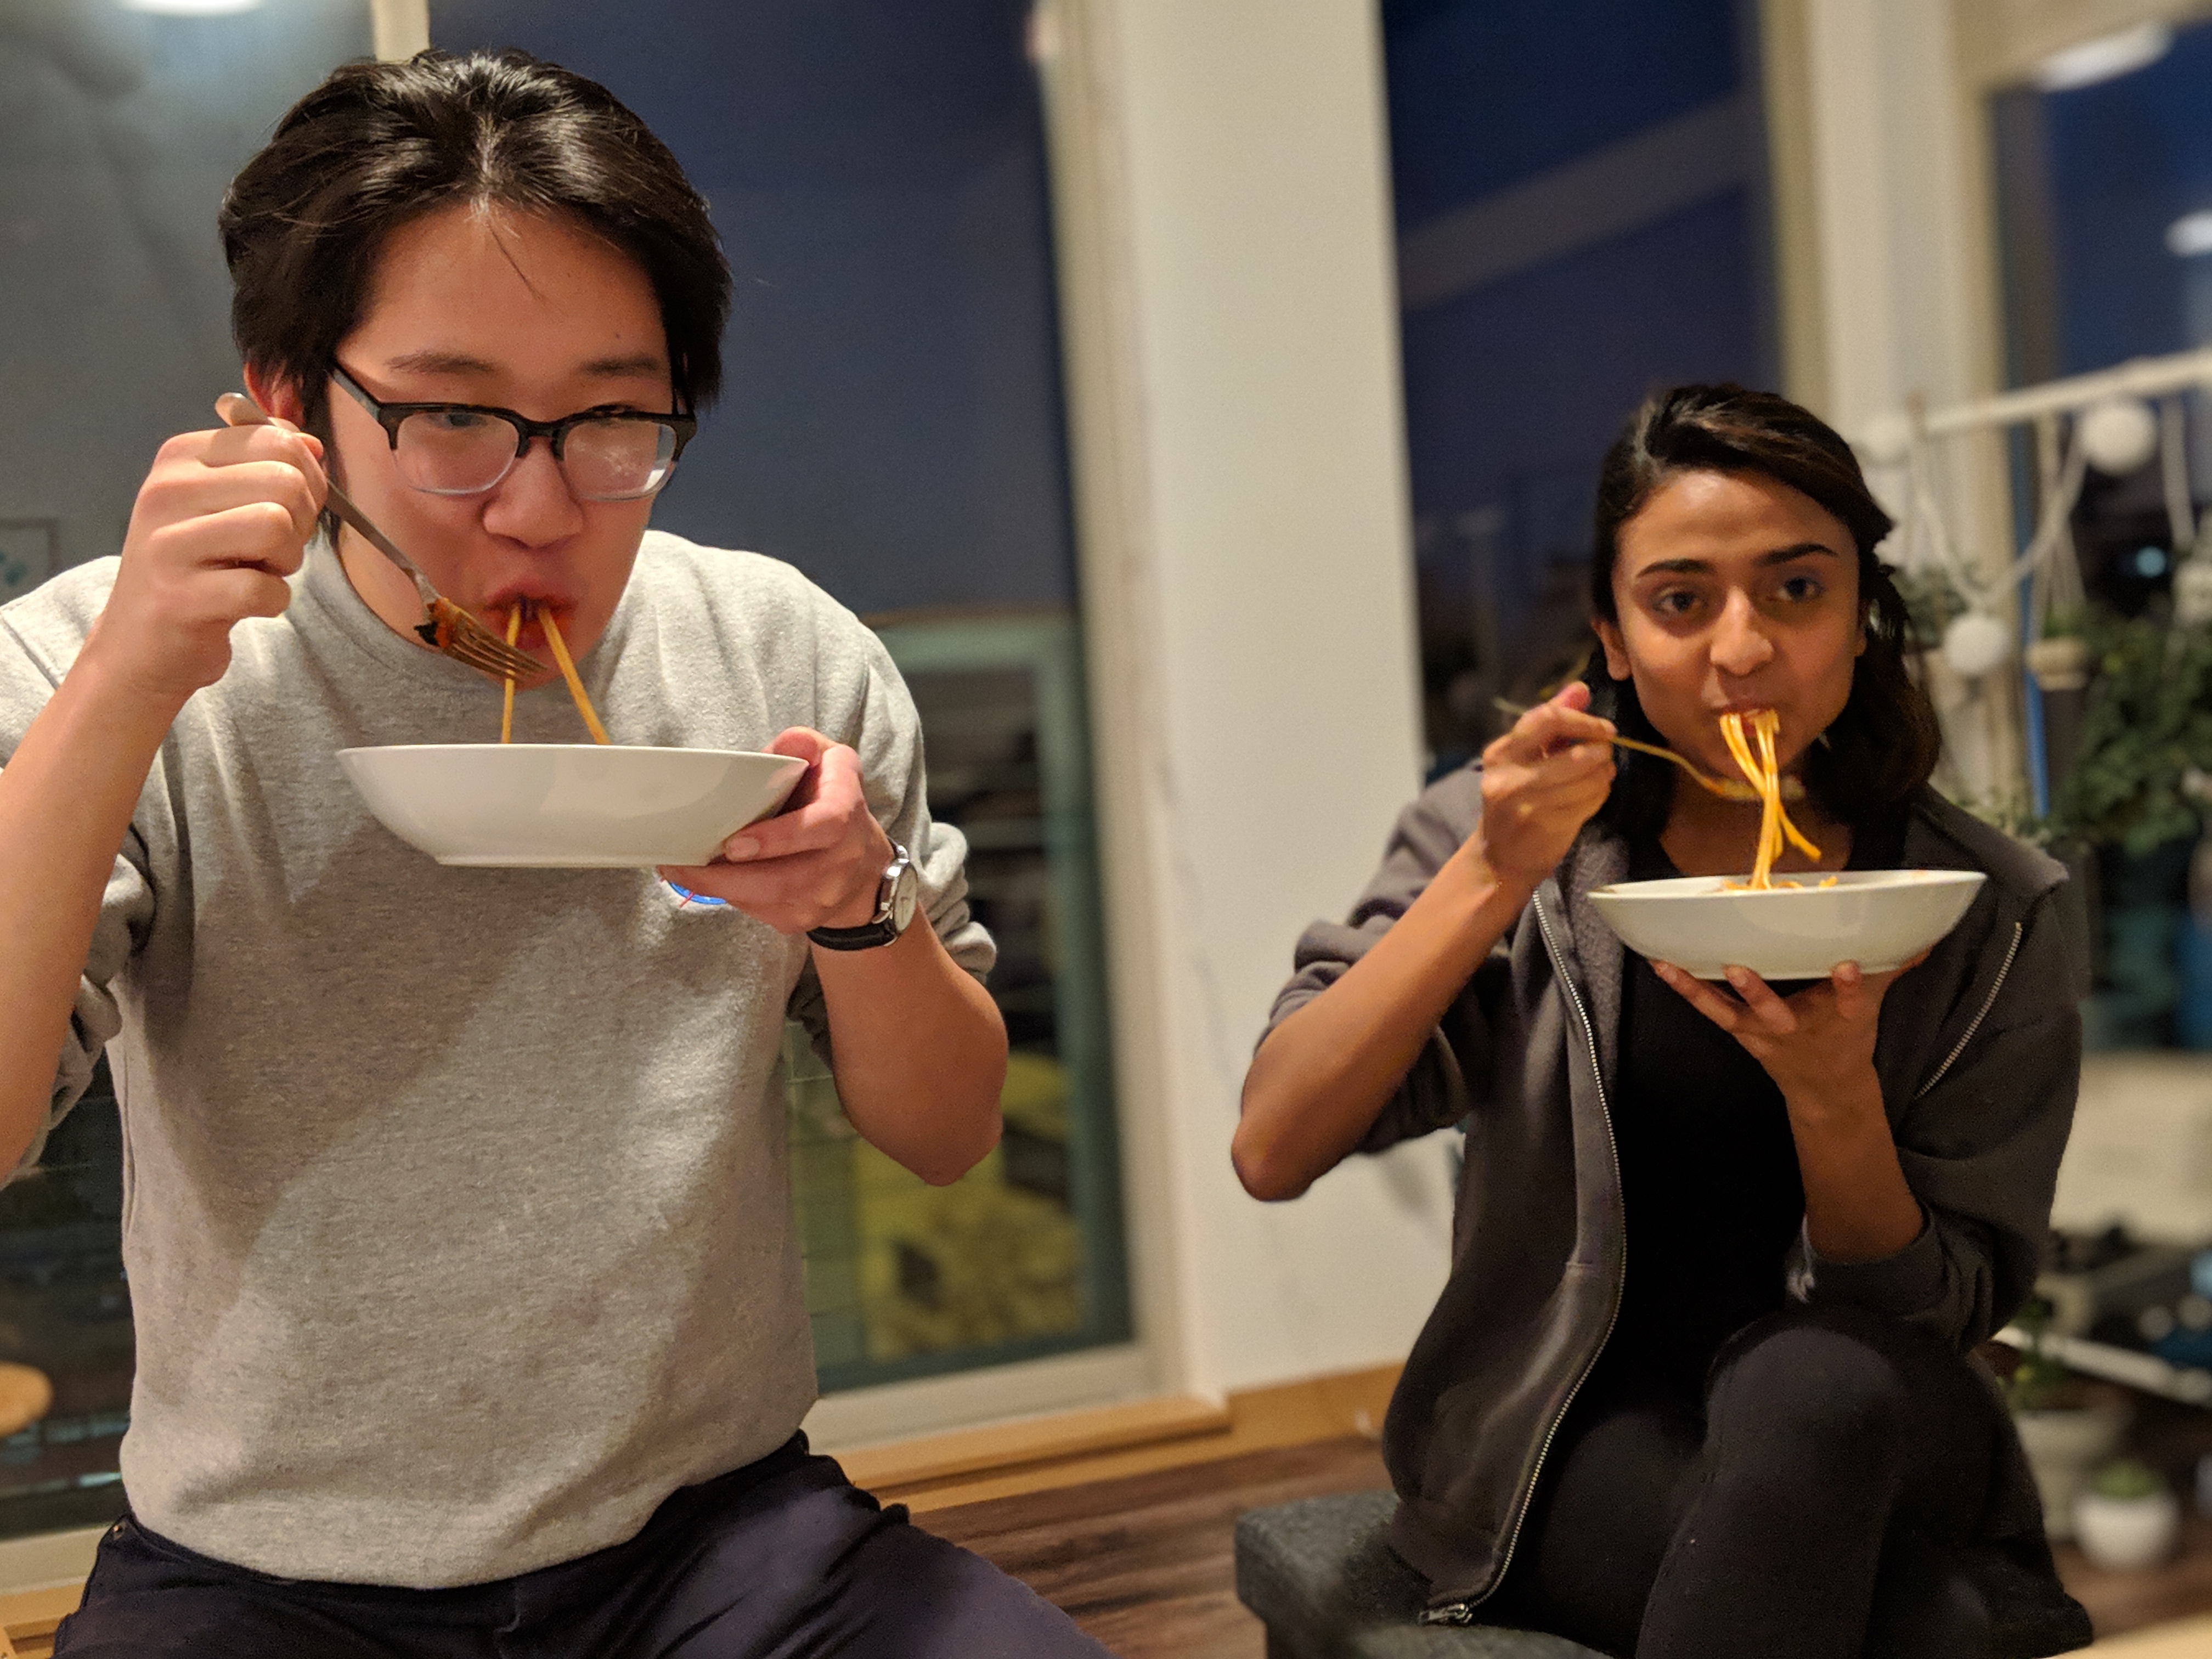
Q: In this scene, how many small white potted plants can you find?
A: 1